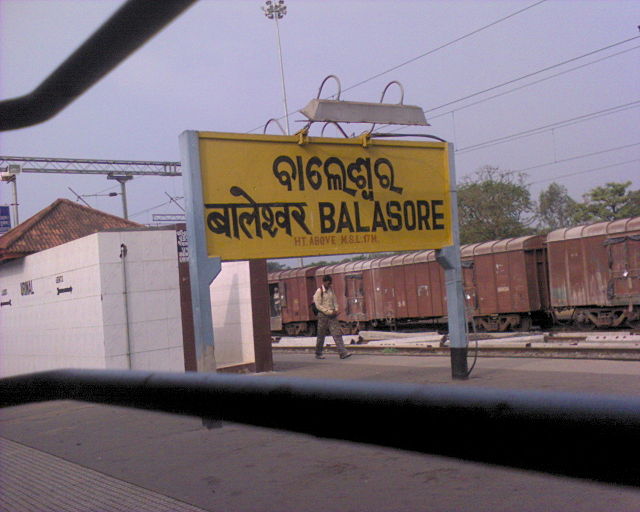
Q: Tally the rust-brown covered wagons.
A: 3